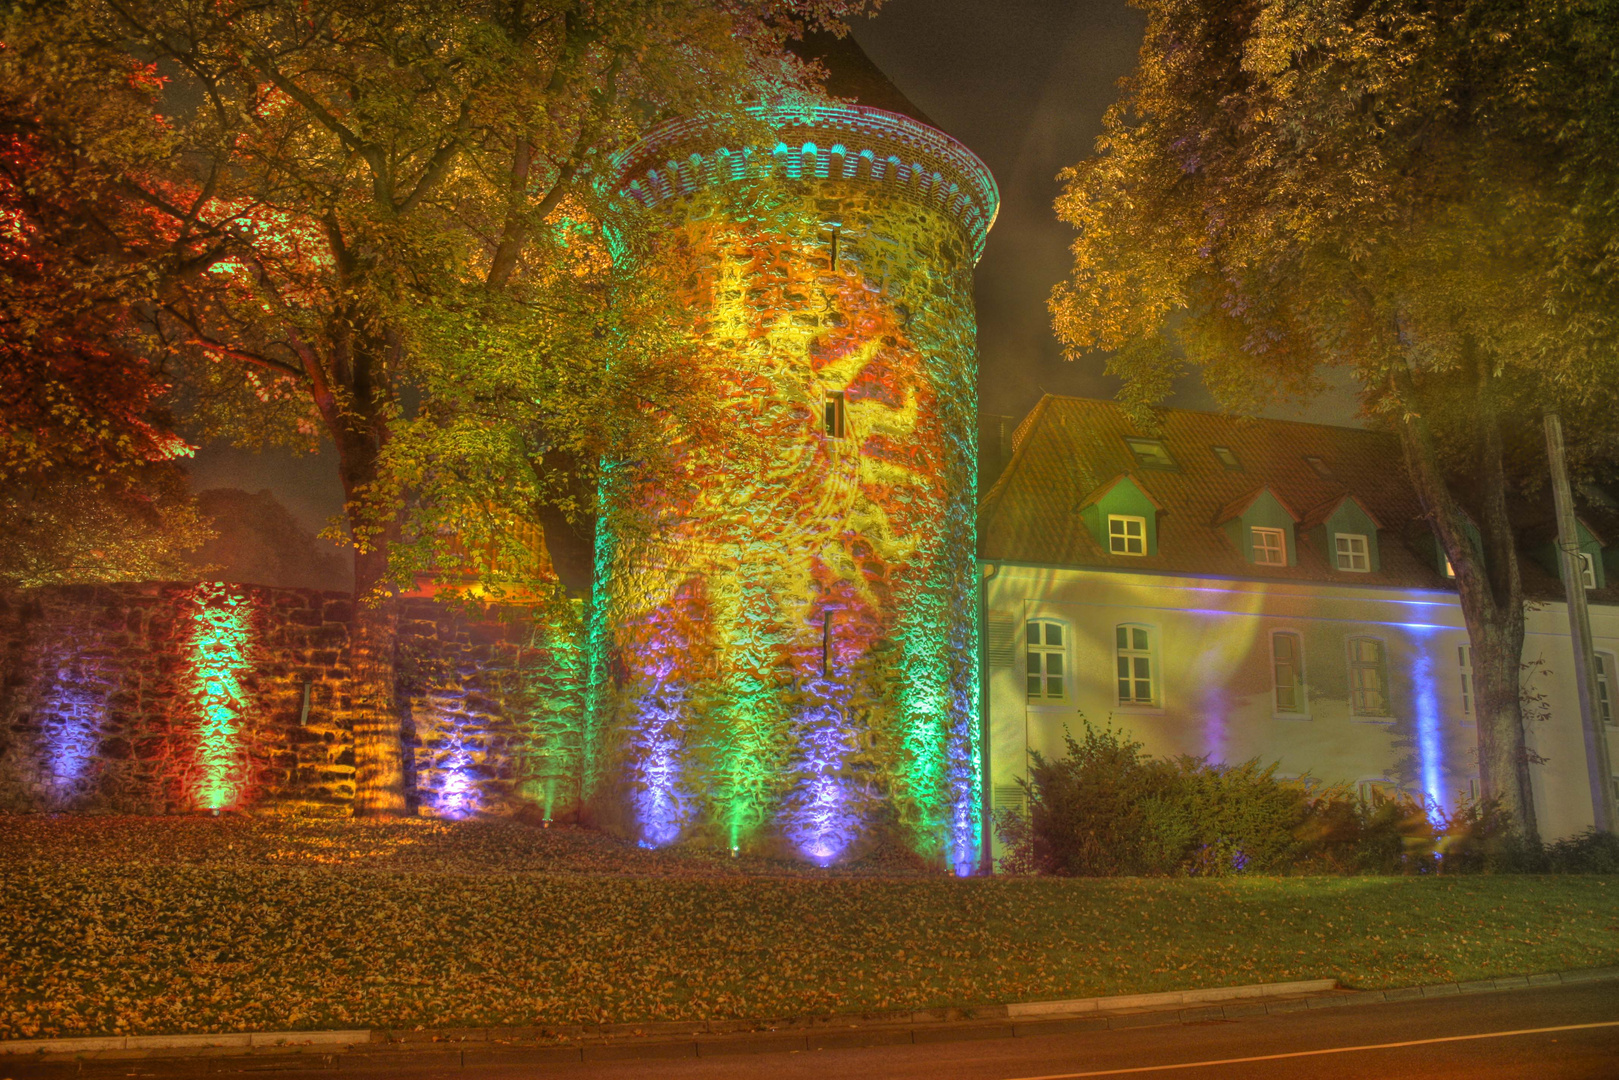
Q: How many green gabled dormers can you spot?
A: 5